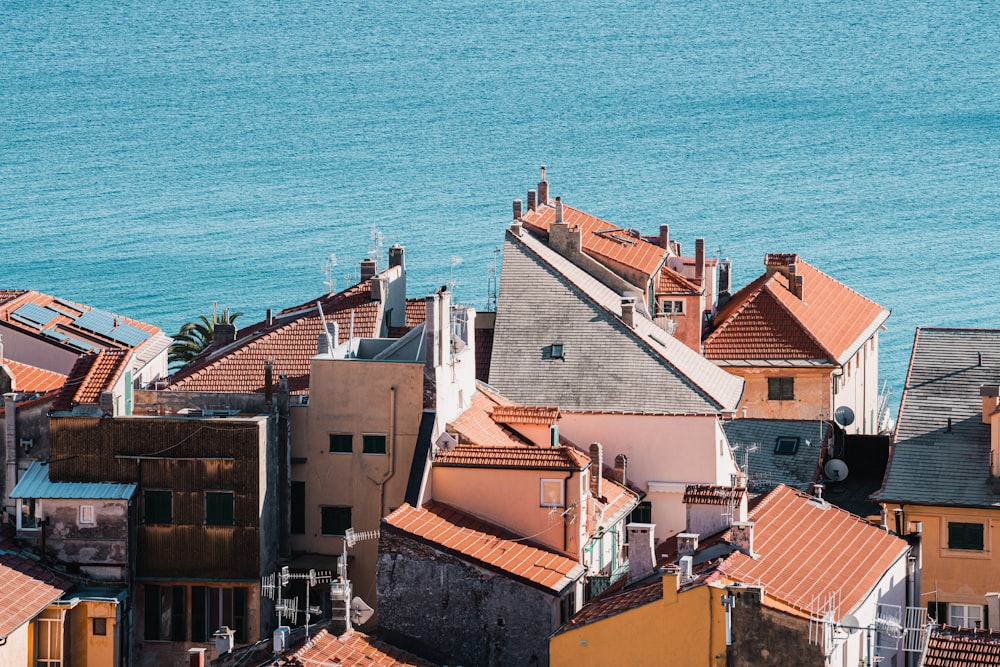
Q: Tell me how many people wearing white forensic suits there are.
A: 0